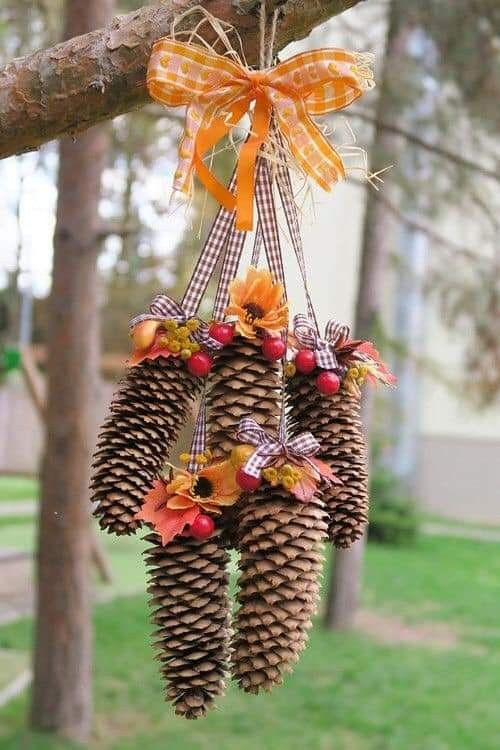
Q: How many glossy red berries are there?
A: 7